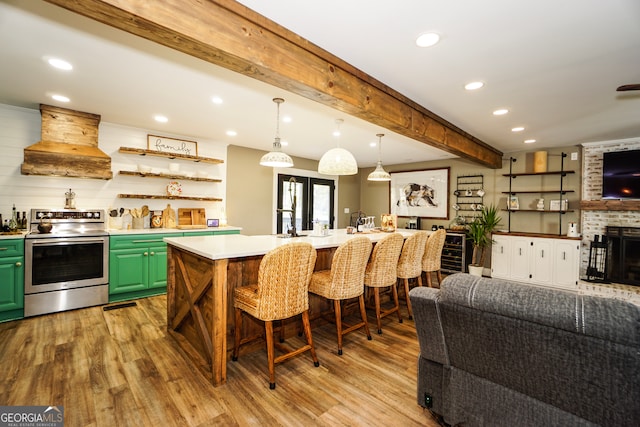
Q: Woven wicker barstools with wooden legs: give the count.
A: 5